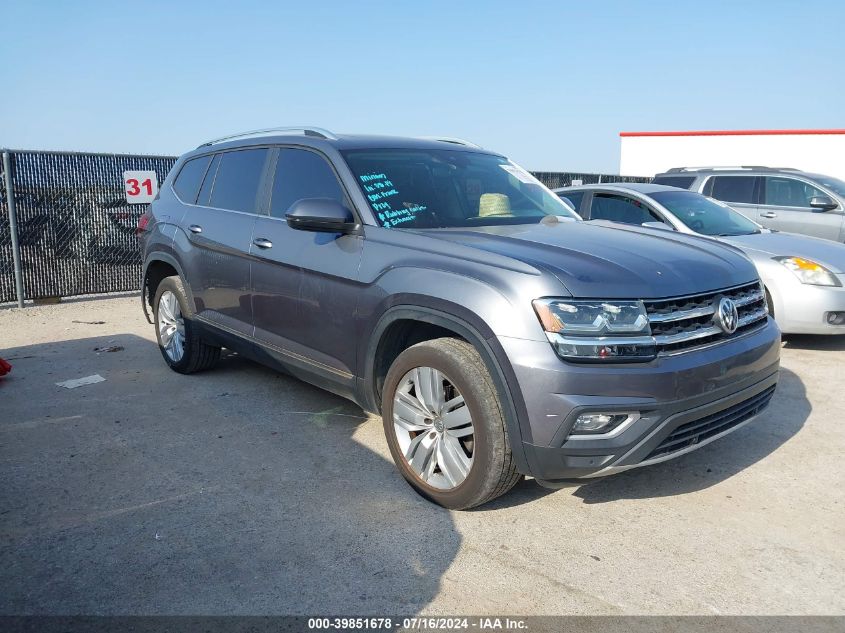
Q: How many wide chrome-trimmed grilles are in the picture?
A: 1